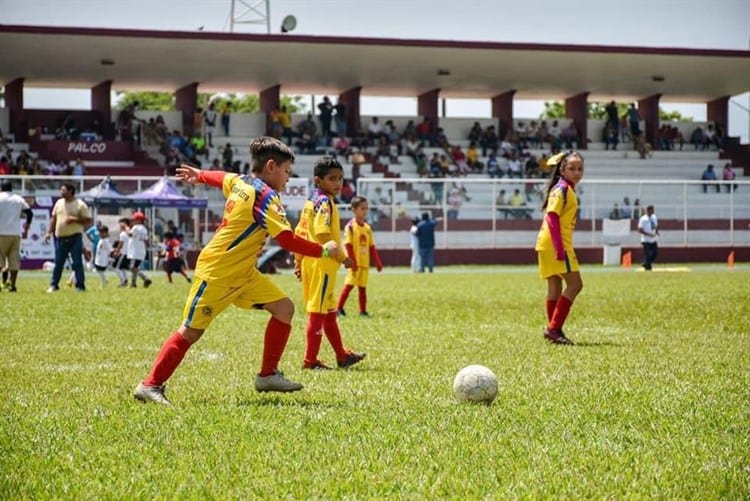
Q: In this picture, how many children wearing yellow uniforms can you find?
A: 4